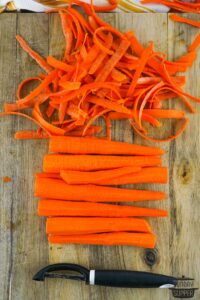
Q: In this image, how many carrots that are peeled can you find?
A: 8